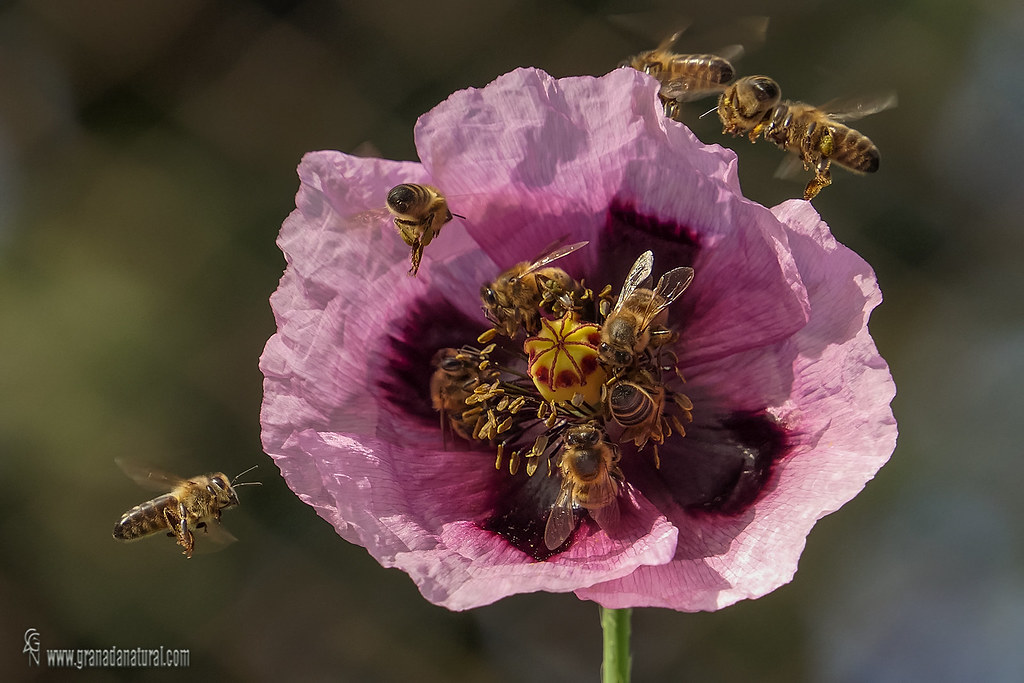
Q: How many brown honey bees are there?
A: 10